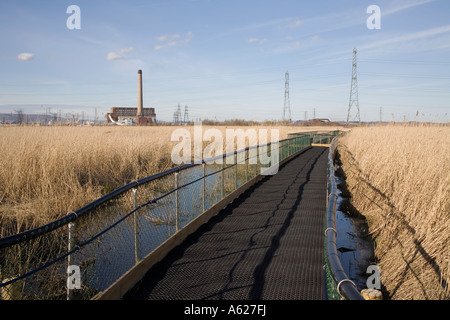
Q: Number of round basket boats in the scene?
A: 0